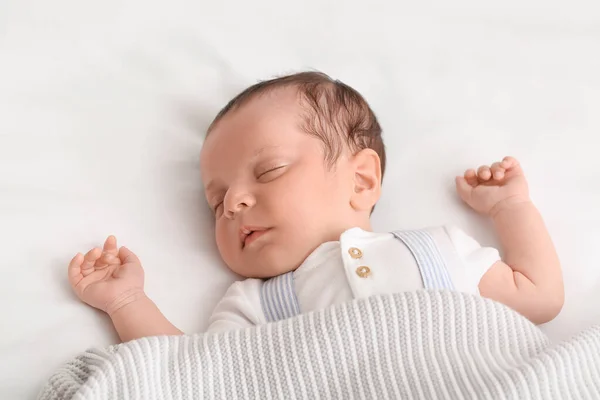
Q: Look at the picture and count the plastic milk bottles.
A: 0